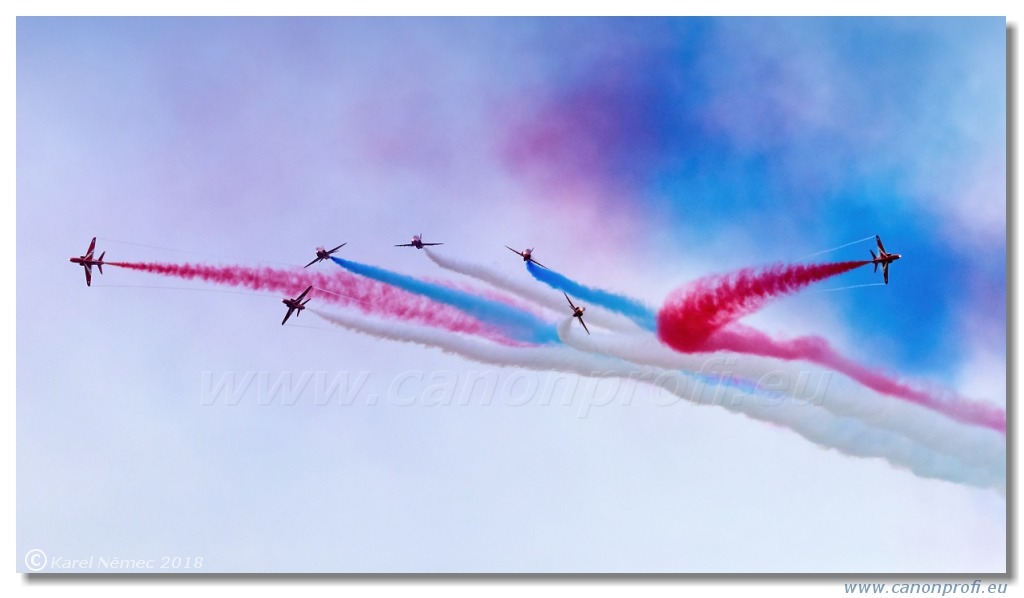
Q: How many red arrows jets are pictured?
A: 7